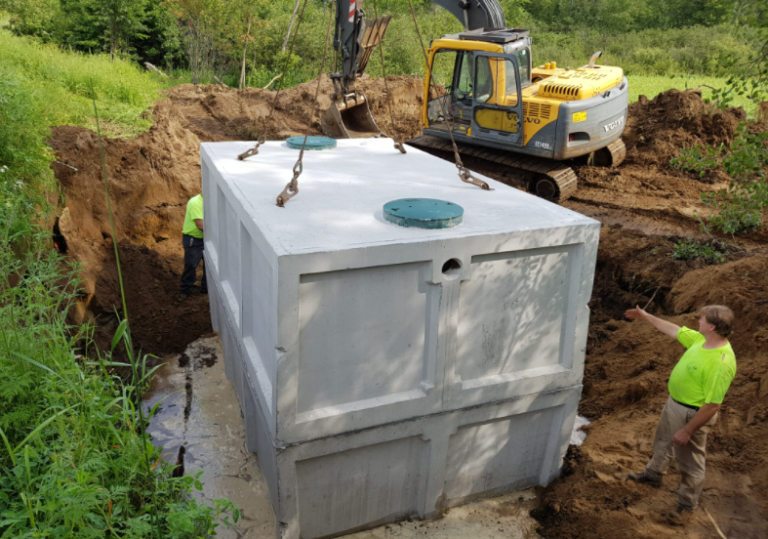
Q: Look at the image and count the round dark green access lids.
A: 2